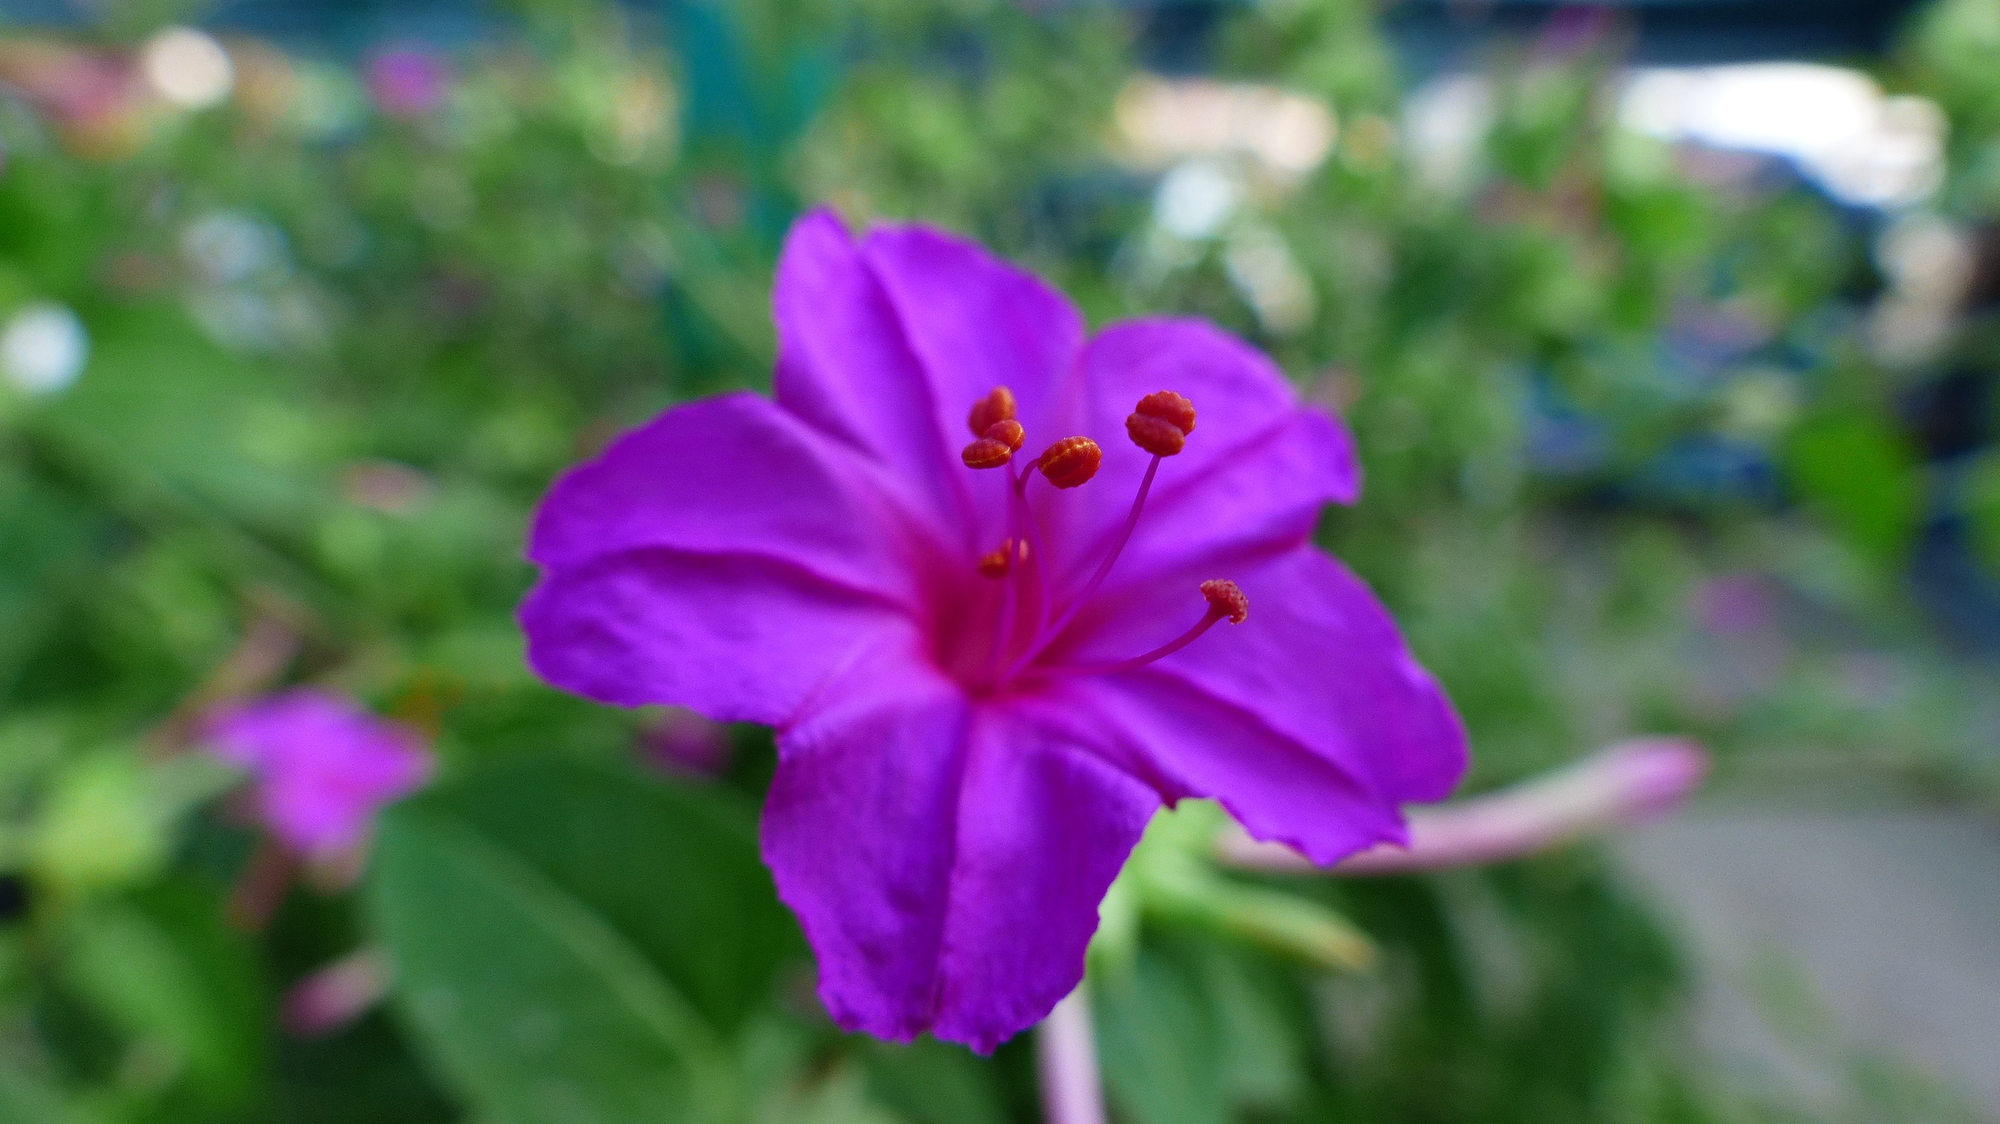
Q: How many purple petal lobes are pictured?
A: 5